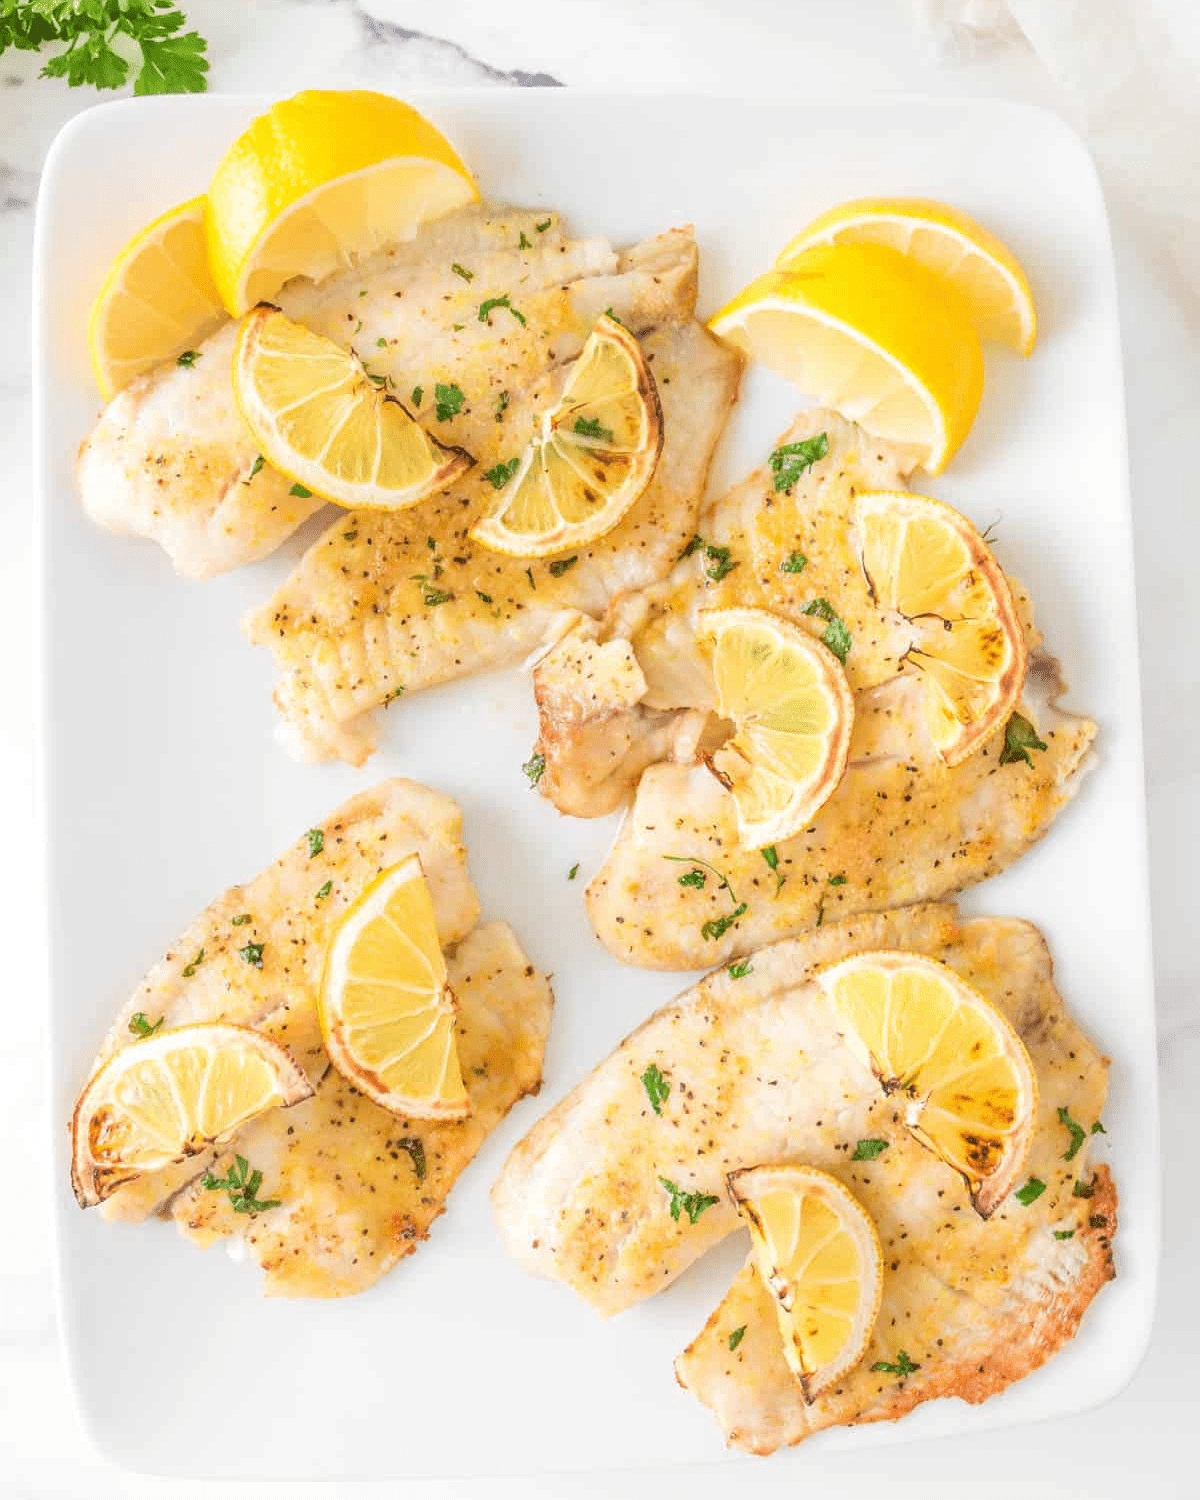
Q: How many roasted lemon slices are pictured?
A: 8